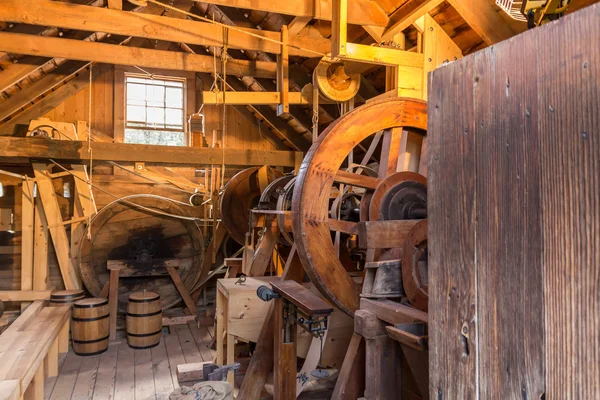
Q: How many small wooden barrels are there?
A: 3